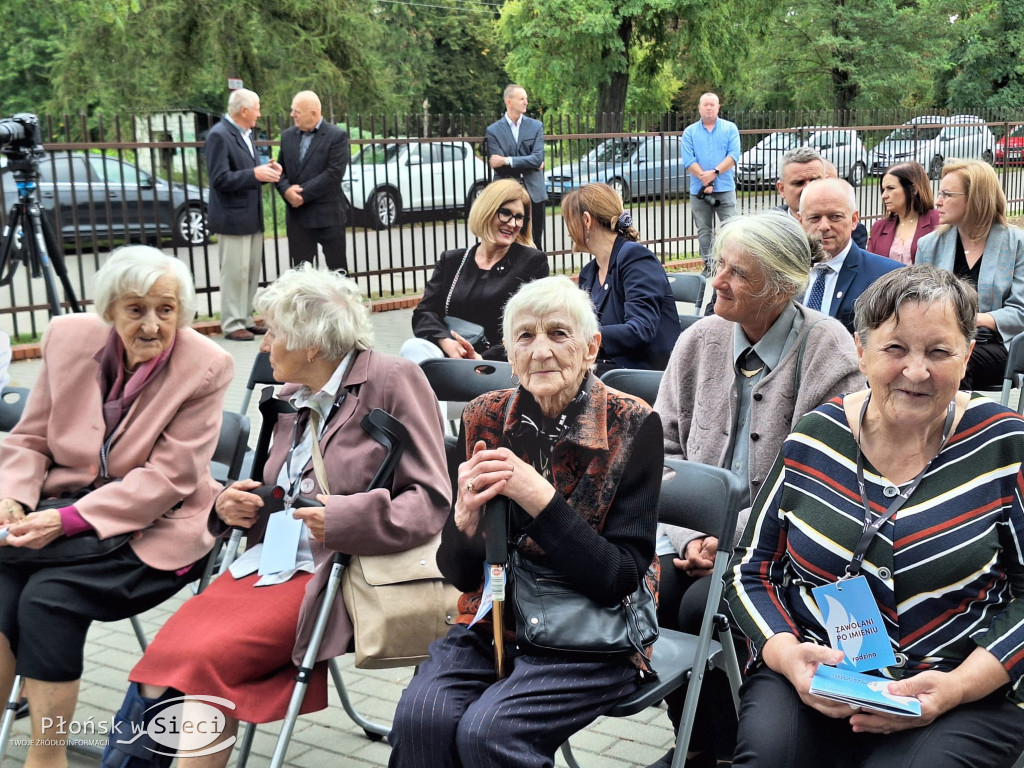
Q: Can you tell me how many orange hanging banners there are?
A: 0